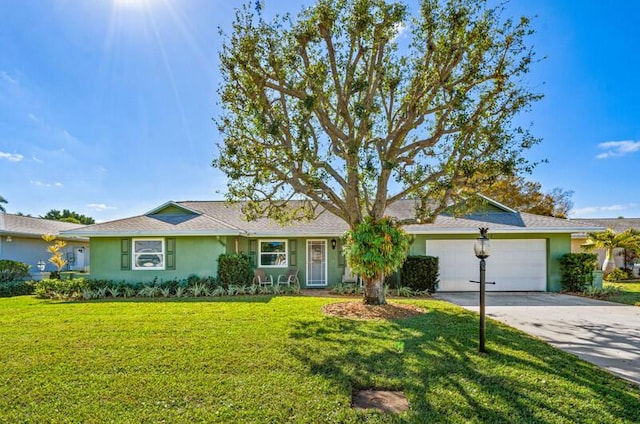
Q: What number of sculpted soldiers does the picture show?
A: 0